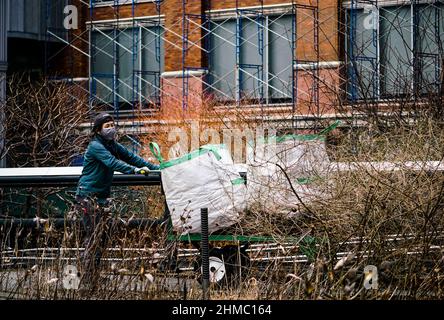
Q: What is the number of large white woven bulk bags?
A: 2